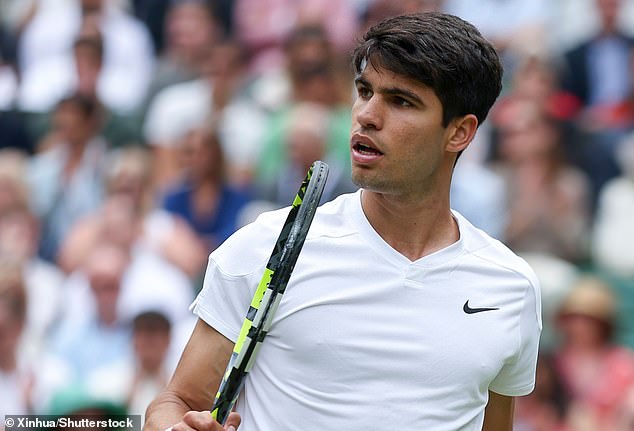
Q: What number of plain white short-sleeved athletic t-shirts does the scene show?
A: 1